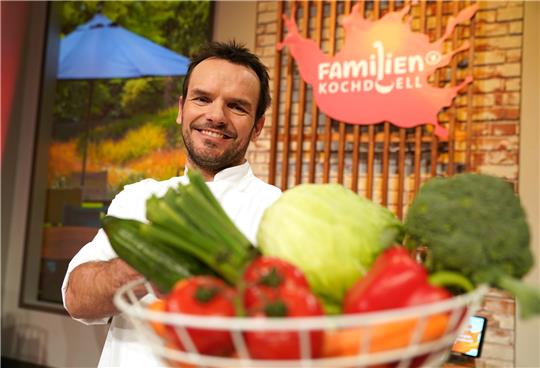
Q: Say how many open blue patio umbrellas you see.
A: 1